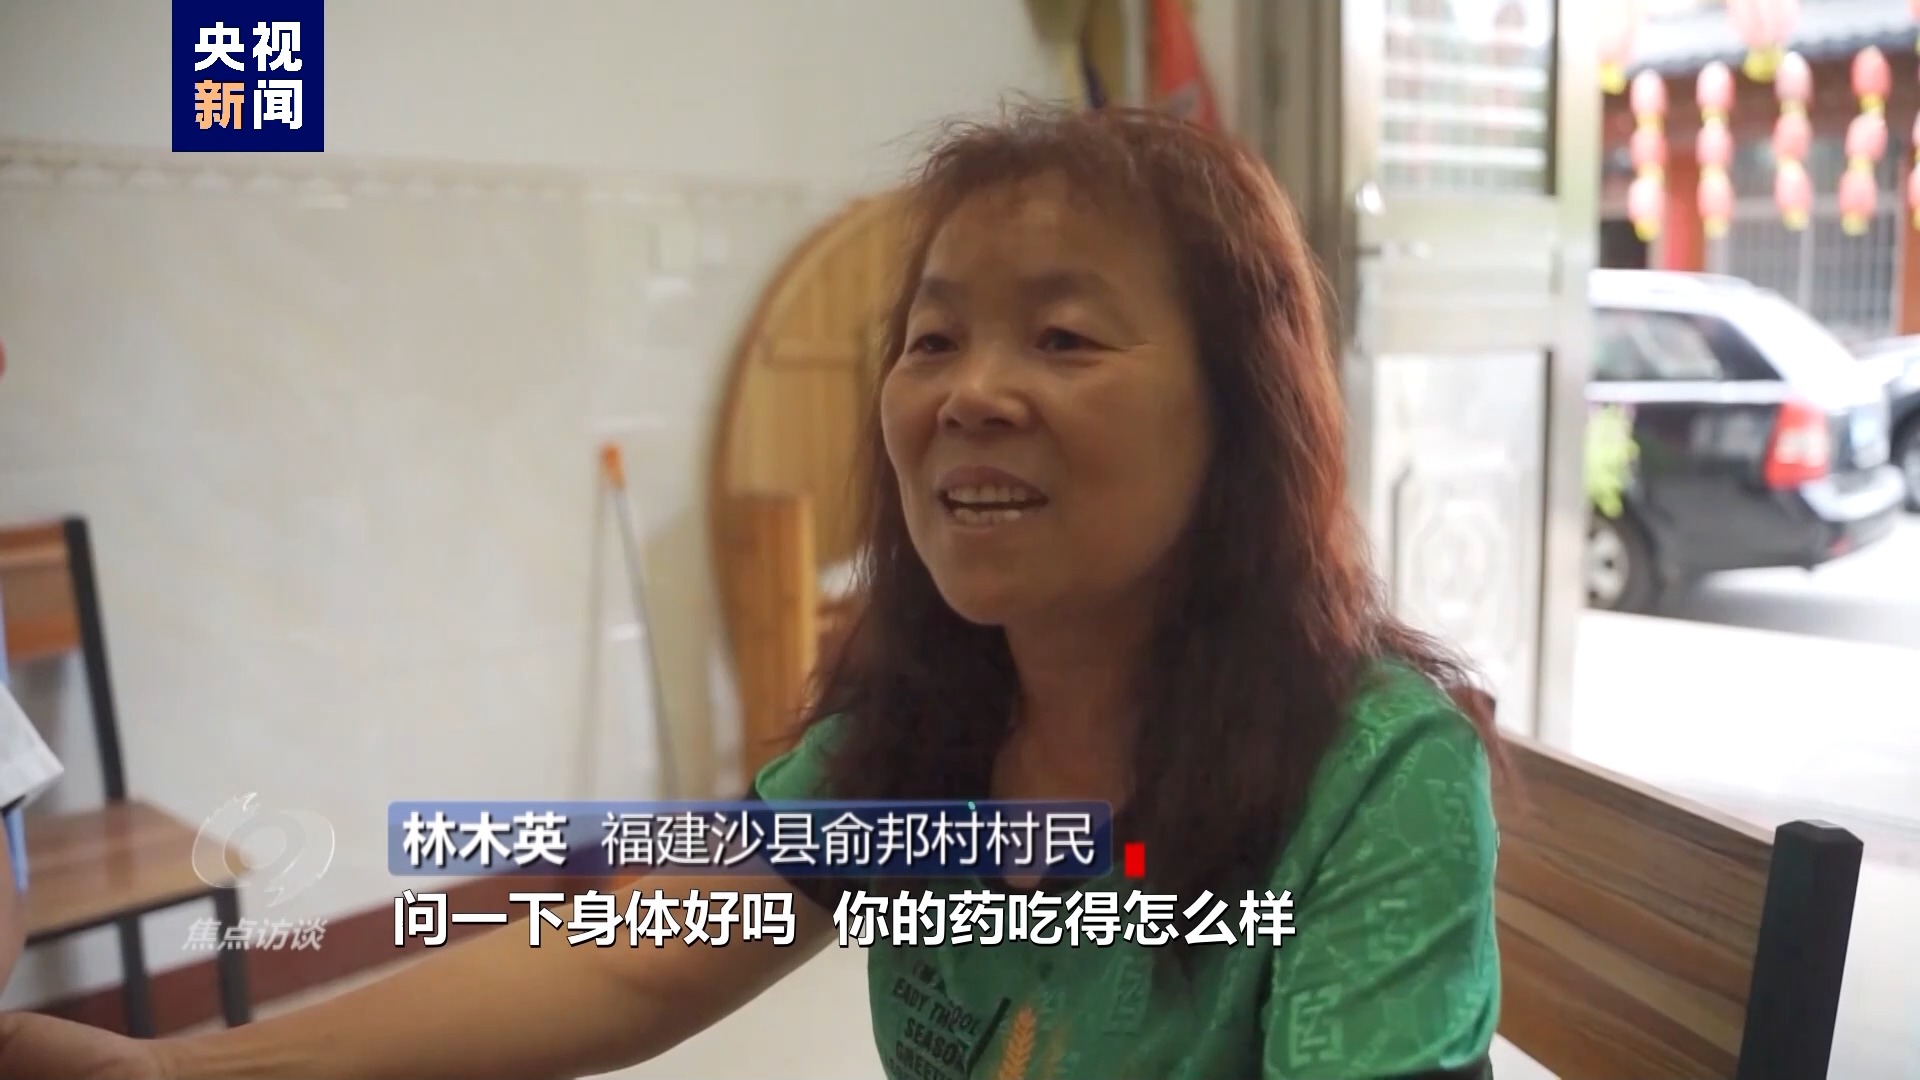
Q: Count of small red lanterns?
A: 12